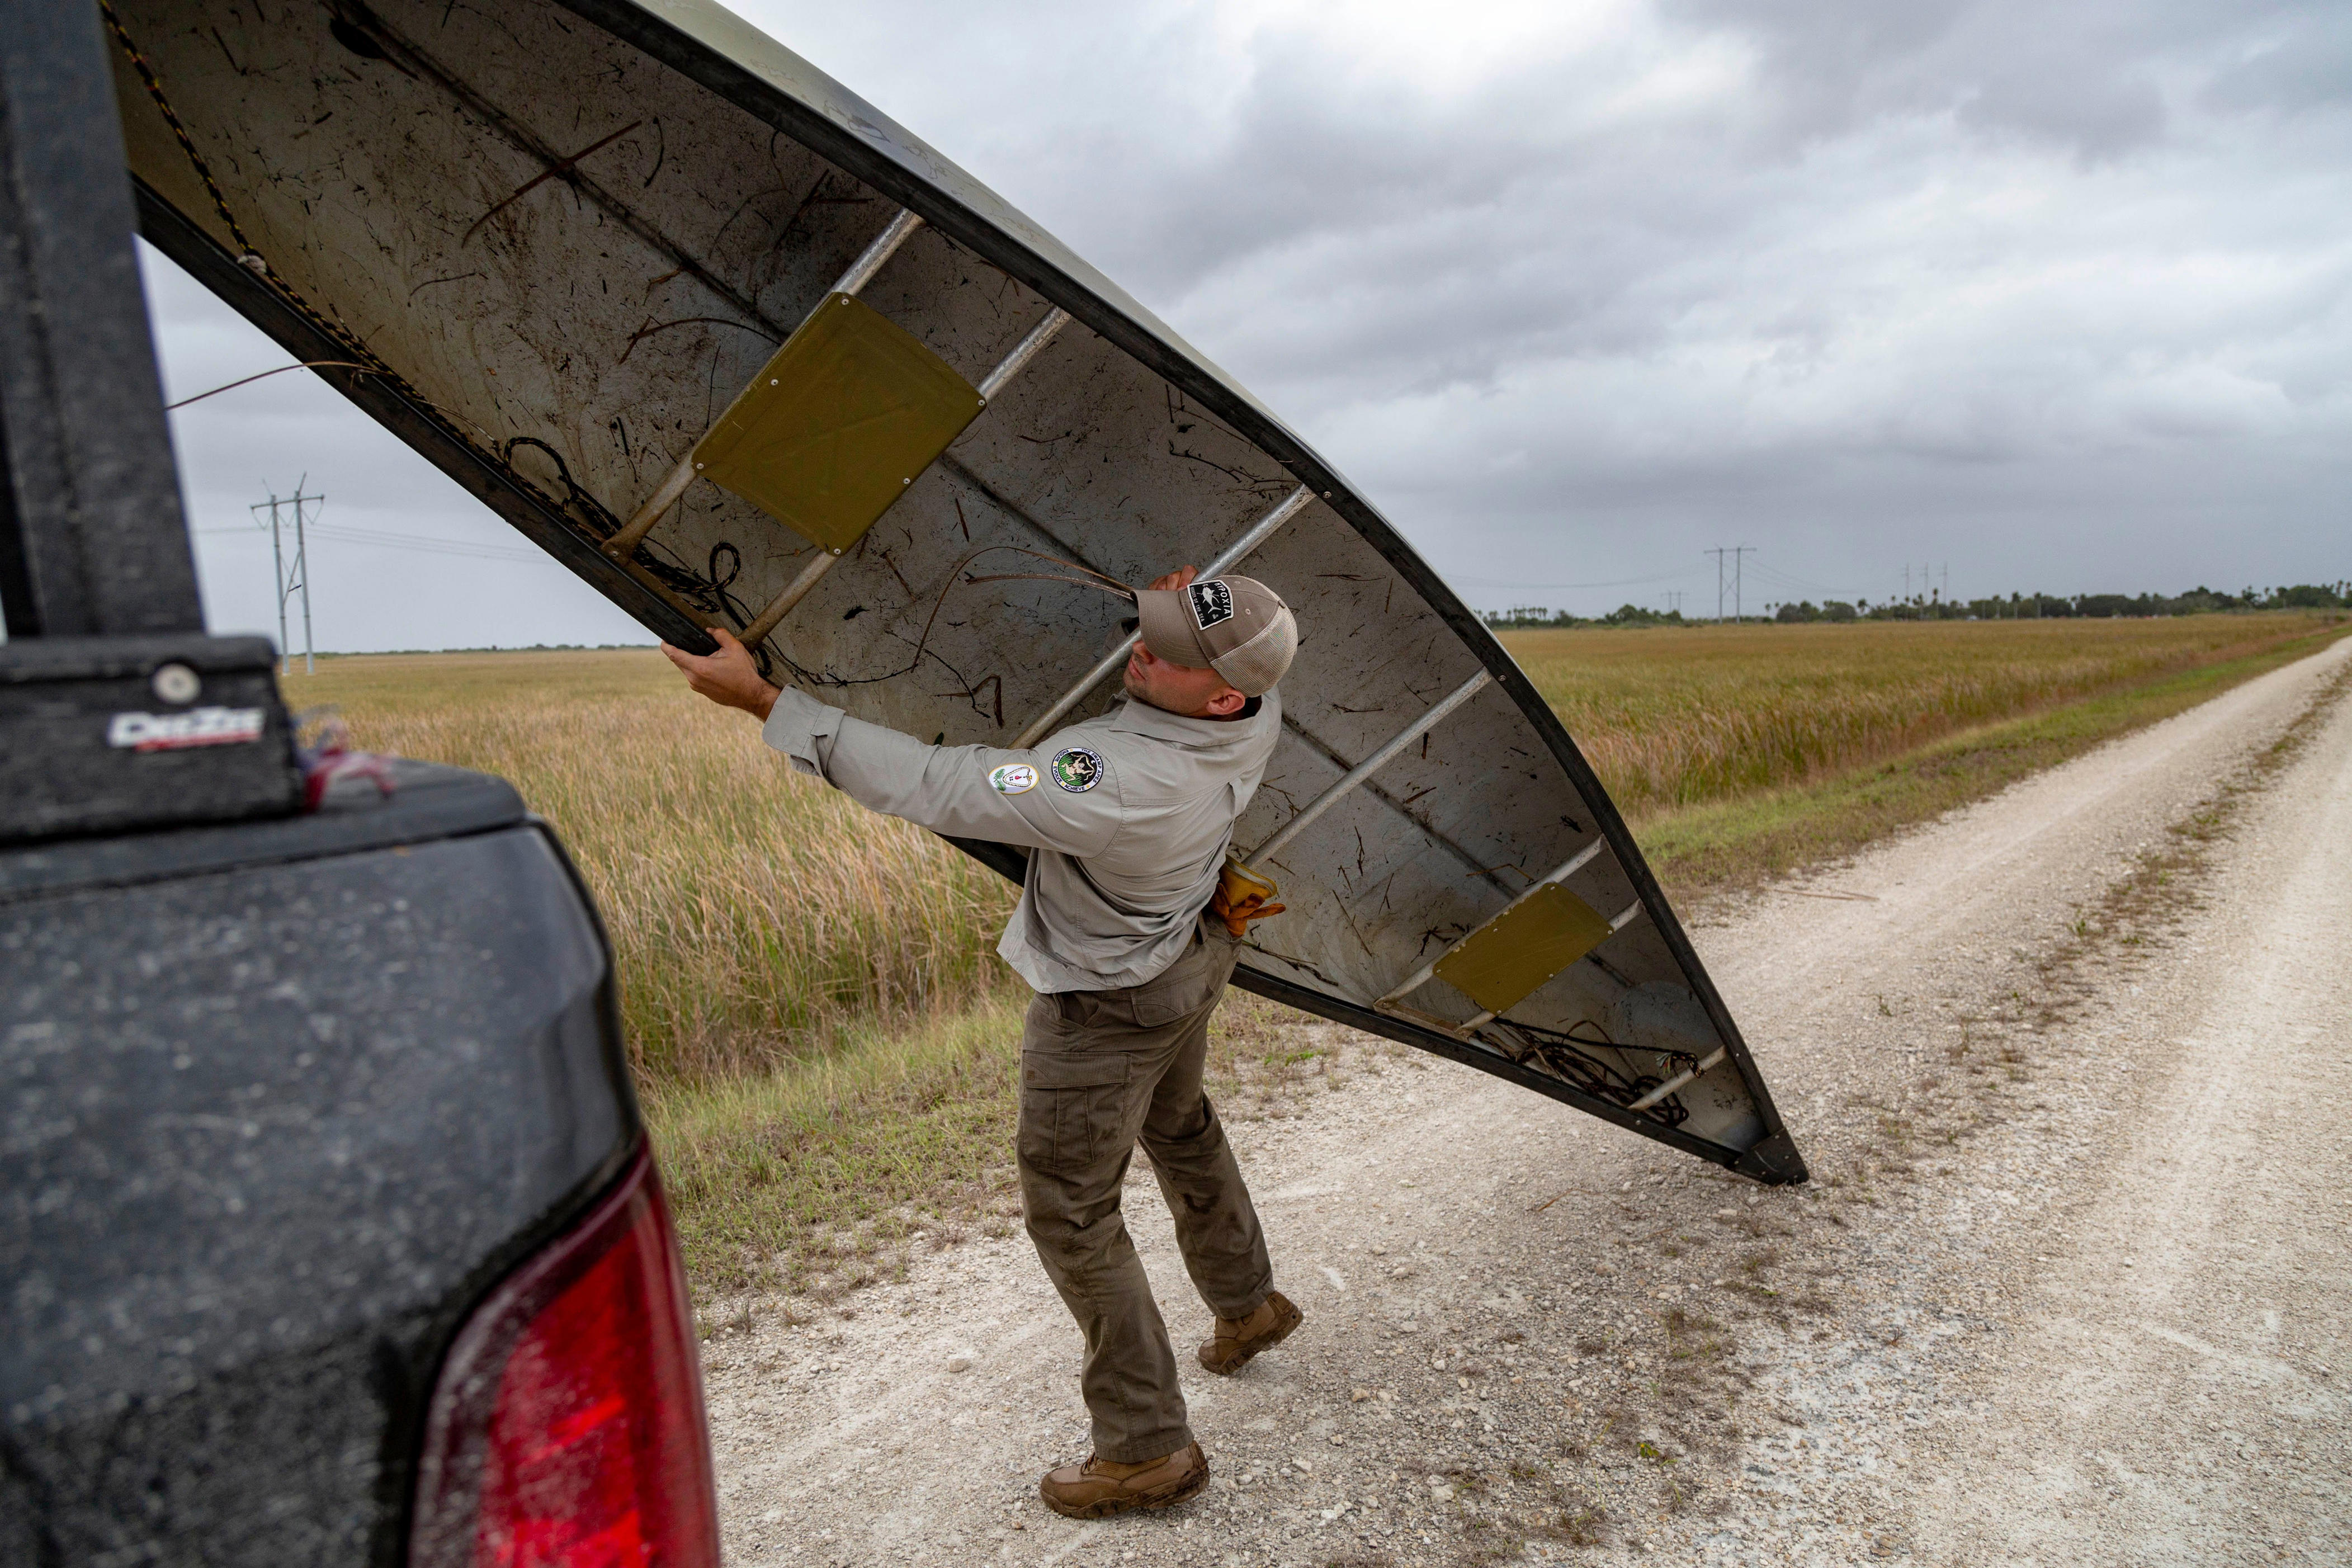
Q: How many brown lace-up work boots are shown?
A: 2